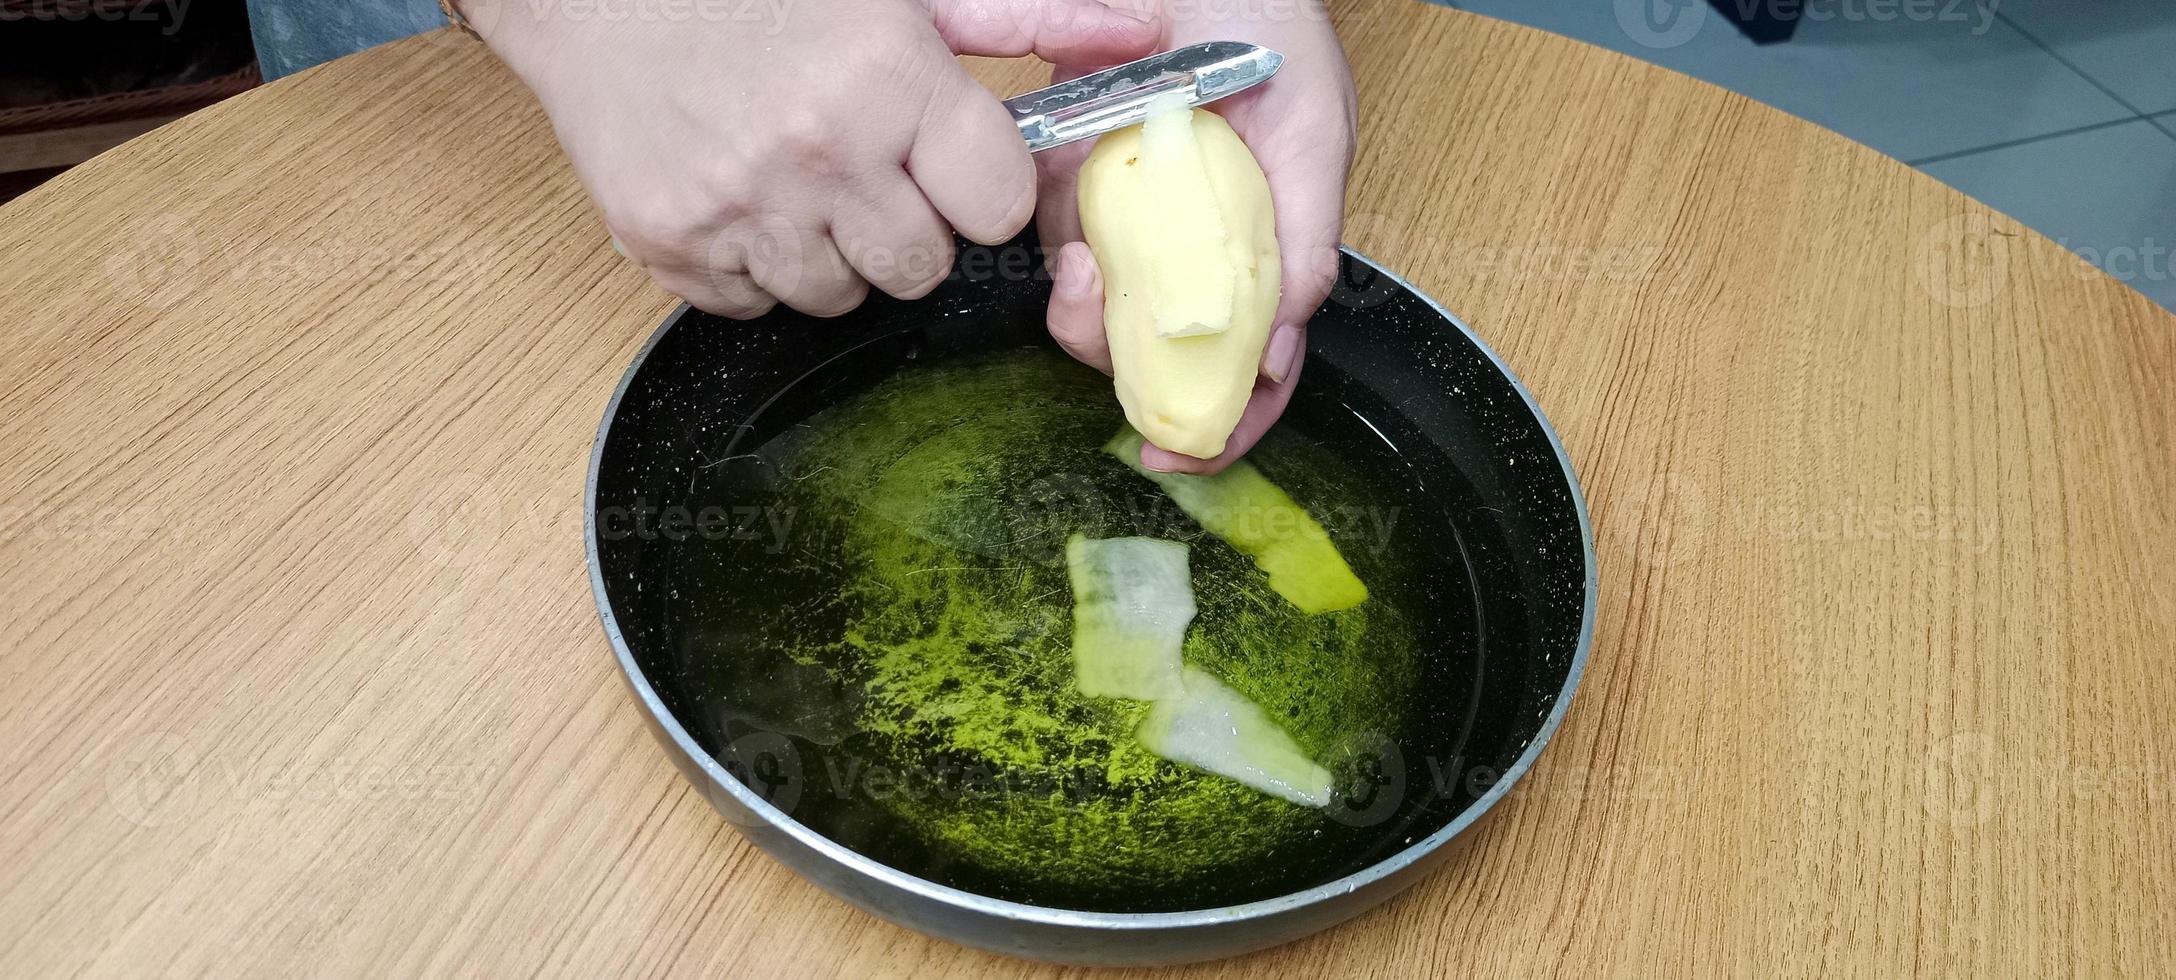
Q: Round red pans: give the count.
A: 0